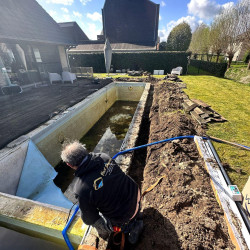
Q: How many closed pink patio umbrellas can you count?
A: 0